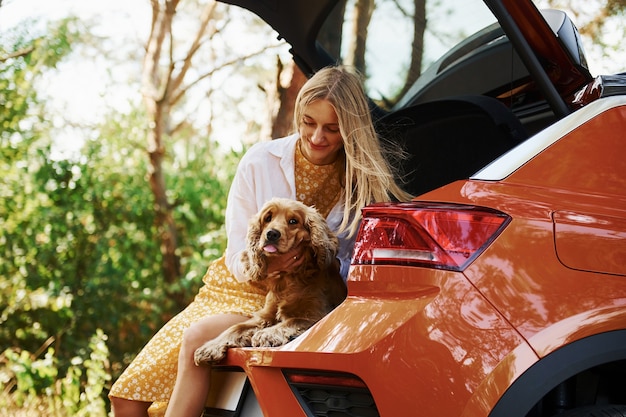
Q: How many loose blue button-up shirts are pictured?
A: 0